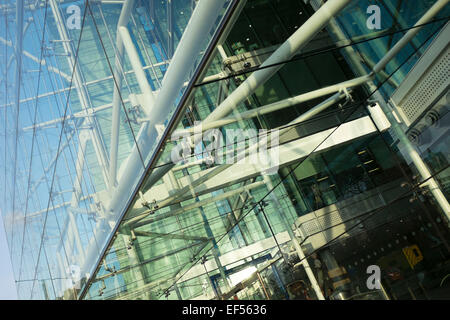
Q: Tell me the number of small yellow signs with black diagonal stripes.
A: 1